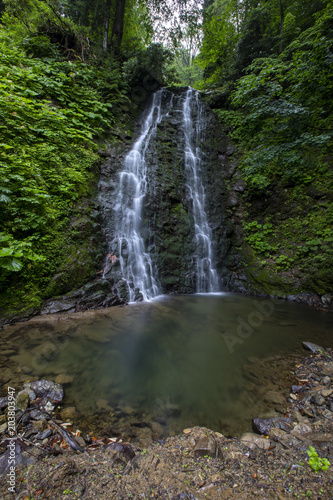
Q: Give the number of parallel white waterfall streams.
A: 2